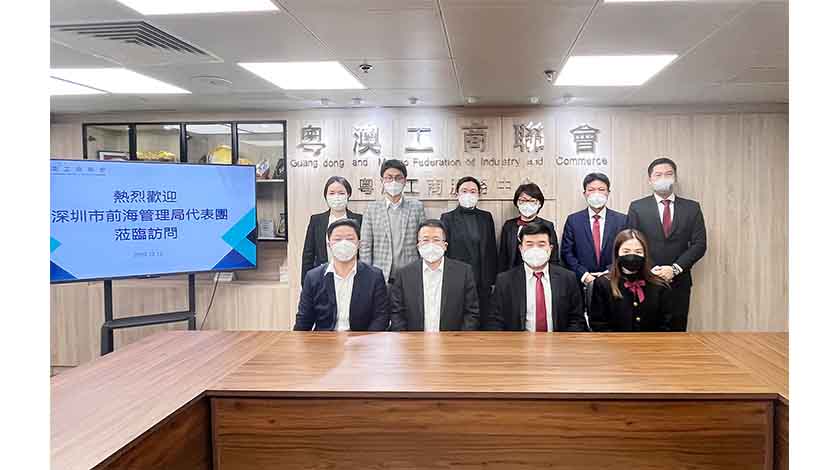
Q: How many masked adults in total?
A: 10